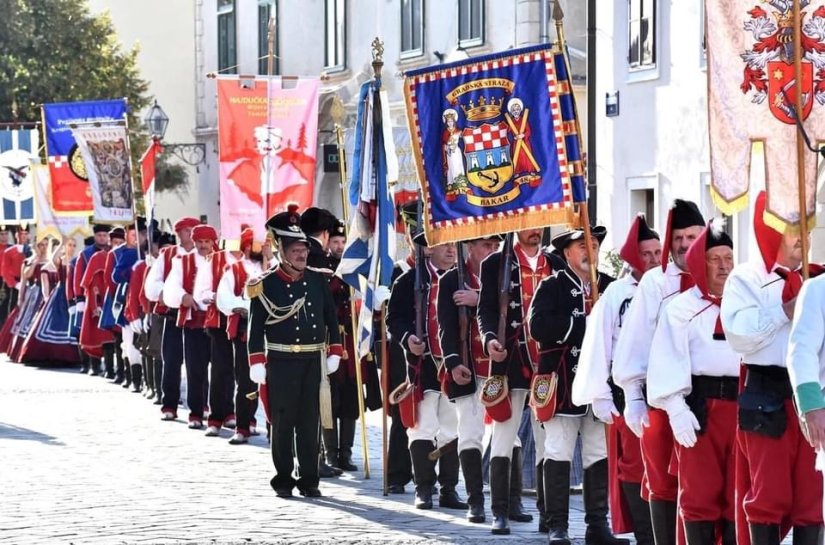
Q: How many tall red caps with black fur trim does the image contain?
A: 4